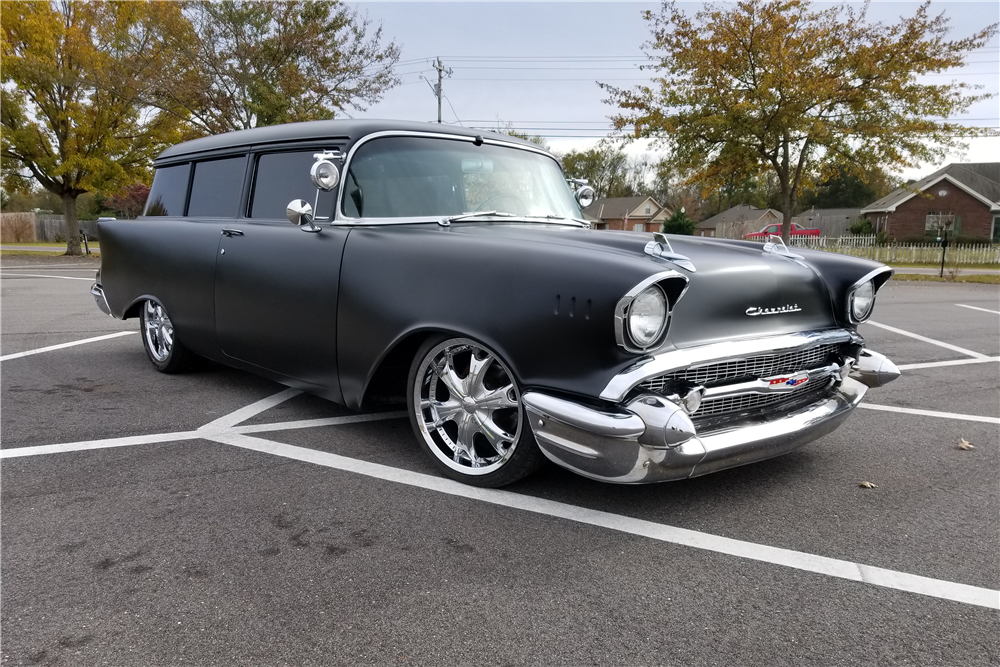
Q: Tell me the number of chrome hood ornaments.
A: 2